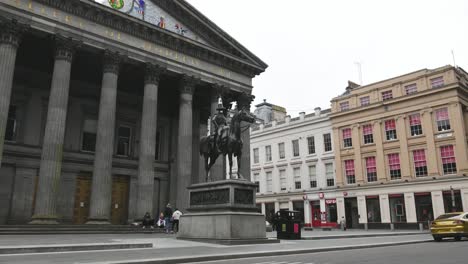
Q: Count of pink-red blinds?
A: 15